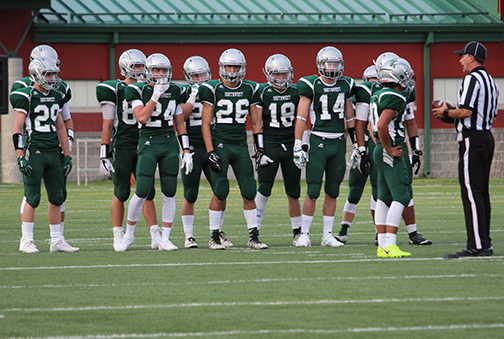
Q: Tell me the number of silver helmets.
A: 11